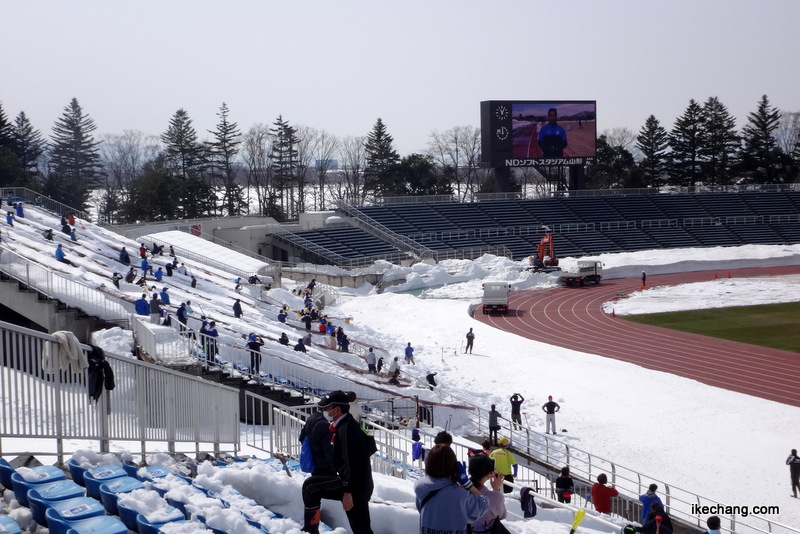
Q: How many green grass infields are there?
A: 1